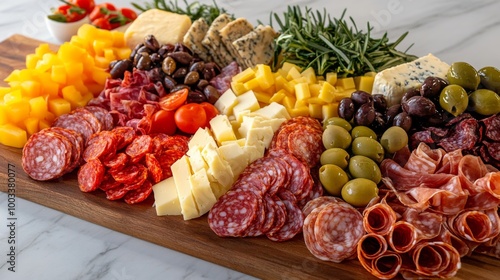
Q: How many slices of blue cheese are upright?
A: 4